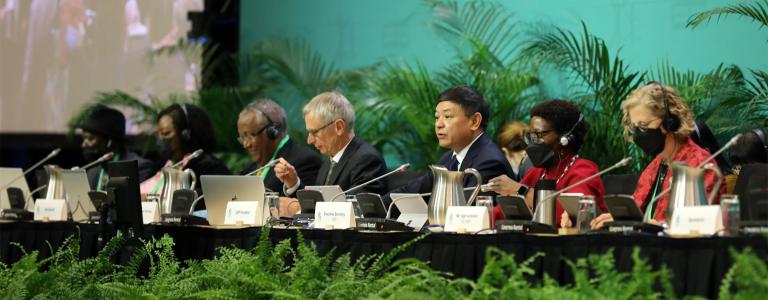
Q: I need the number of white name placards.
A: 6